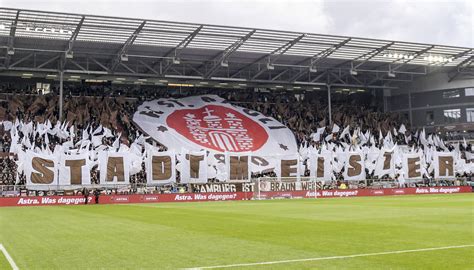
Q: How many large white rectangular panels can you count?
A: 12